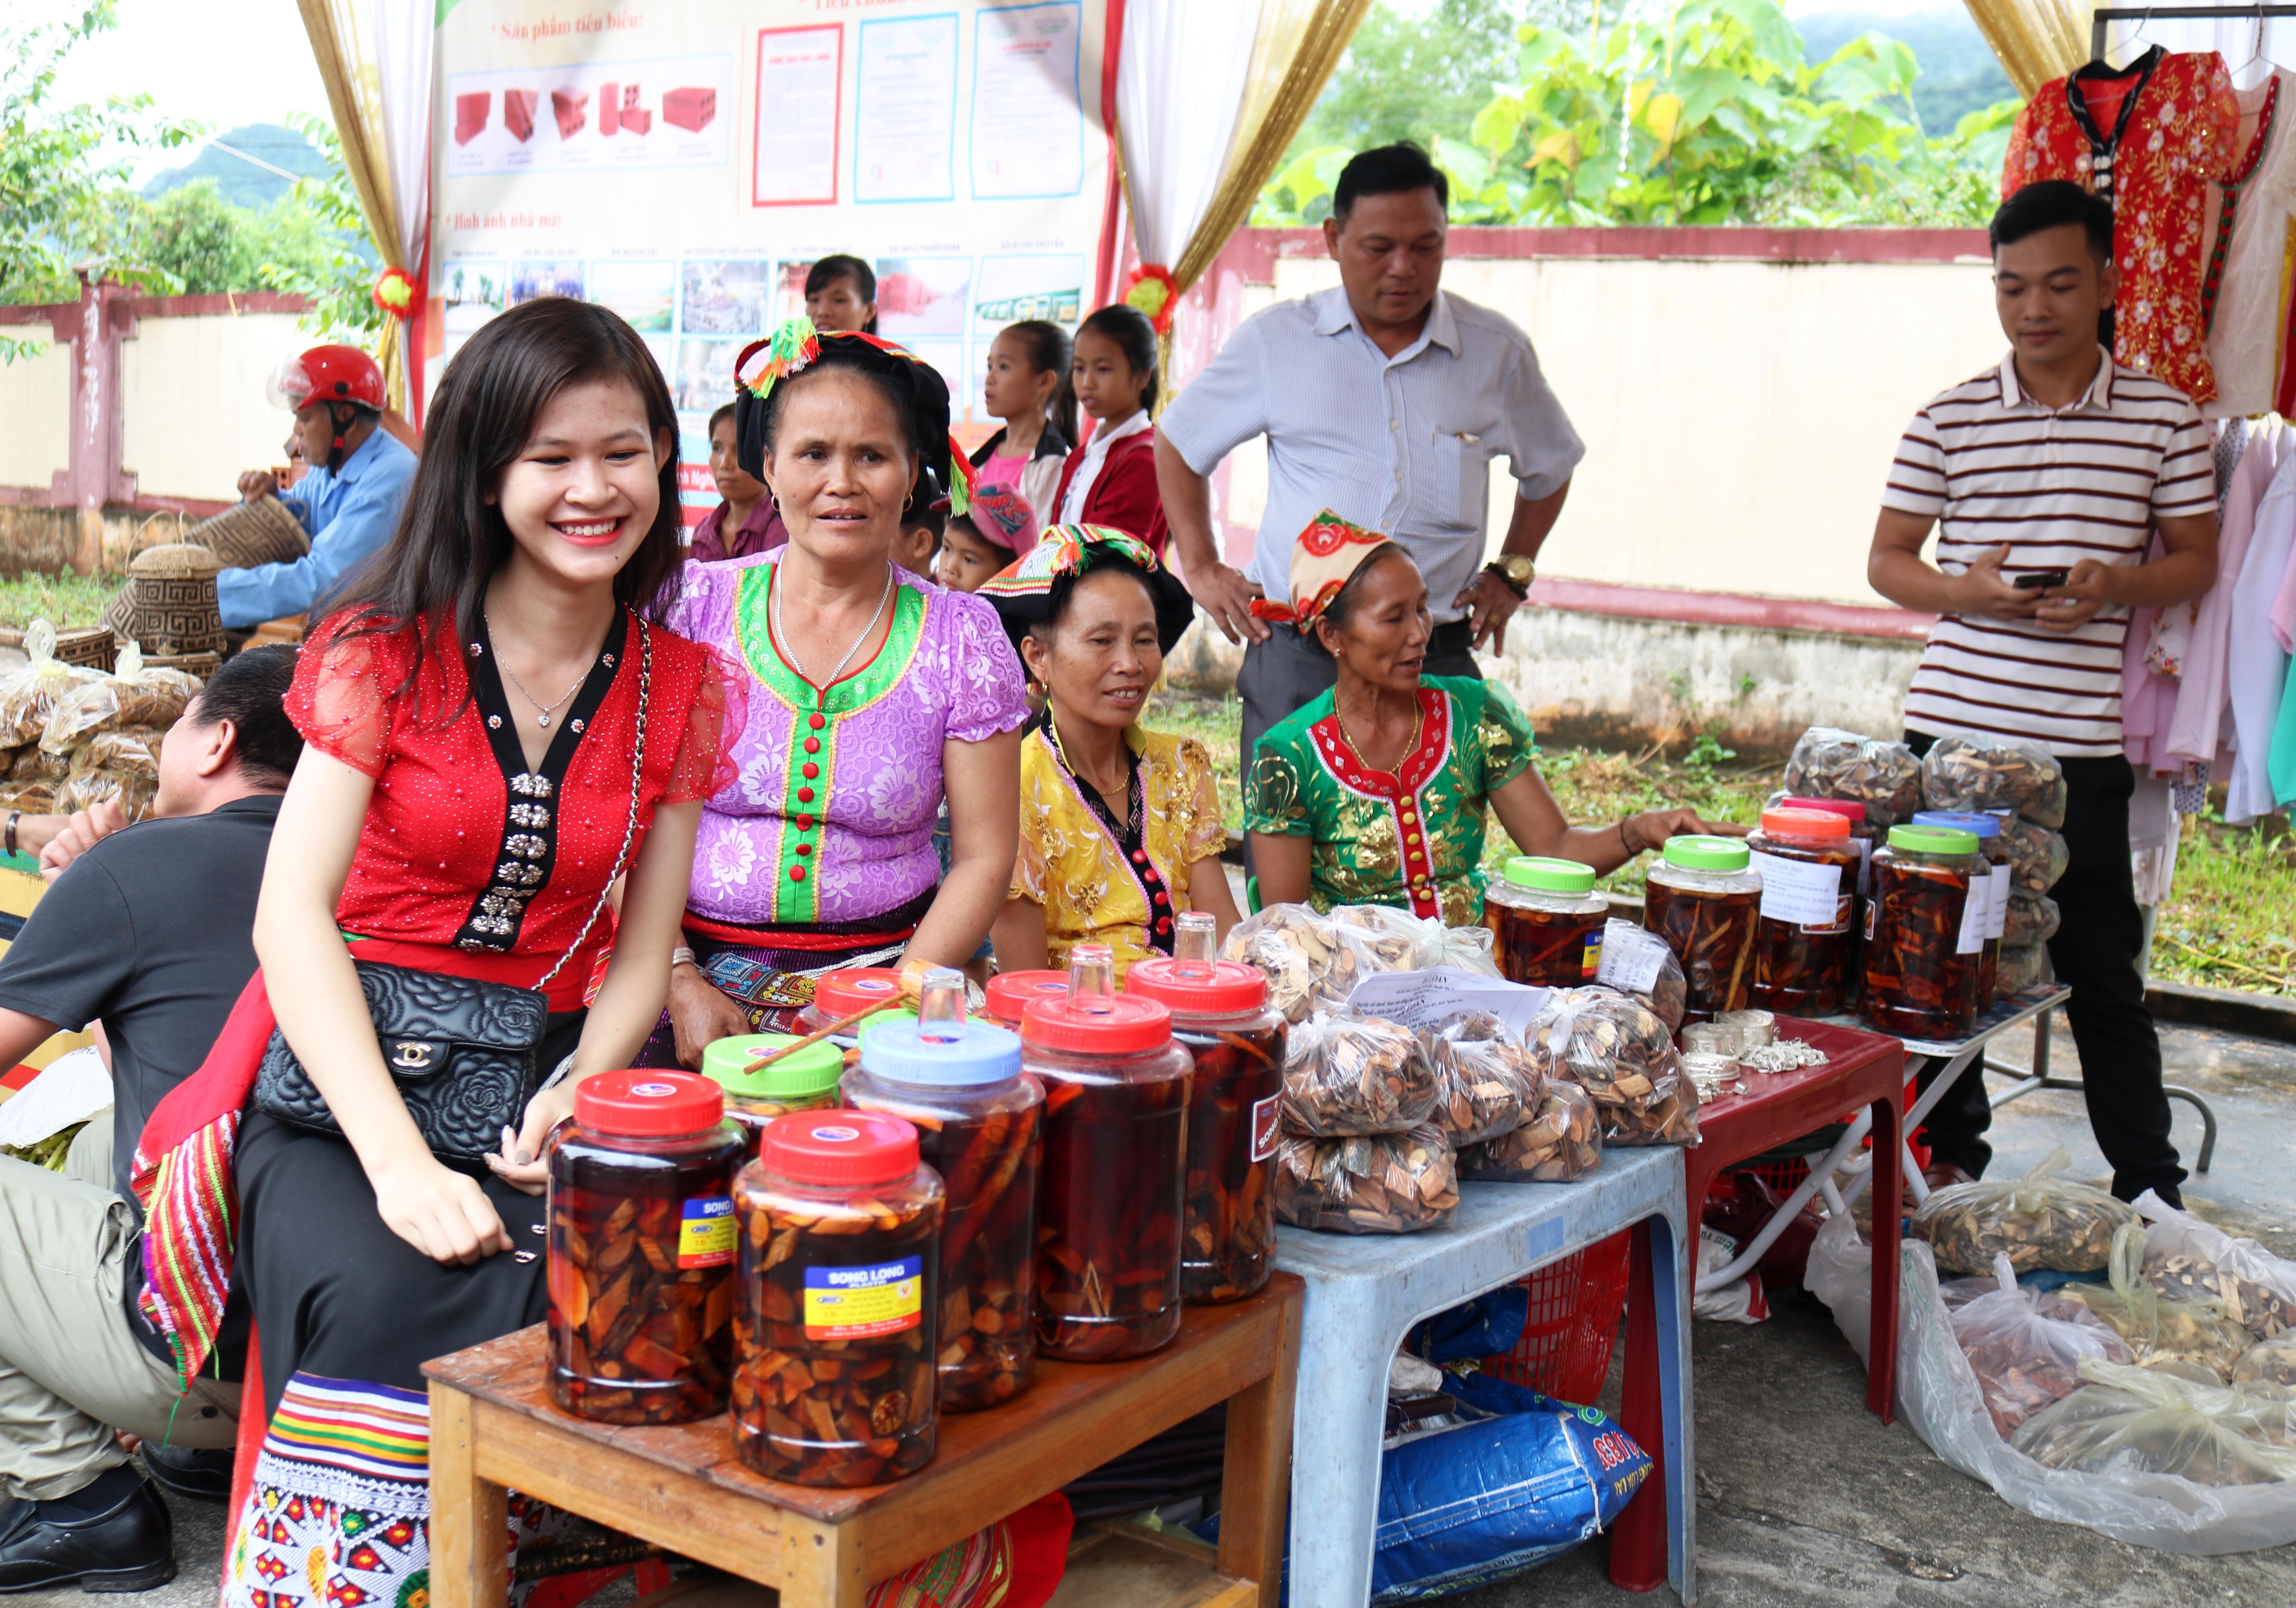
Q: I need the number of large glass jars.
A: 15